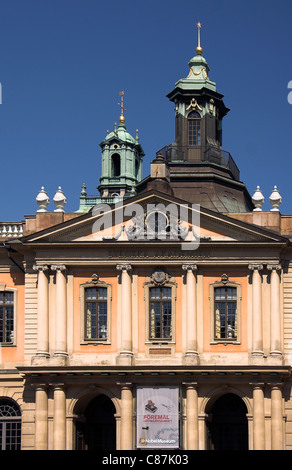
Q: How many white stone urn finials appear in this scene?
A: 4